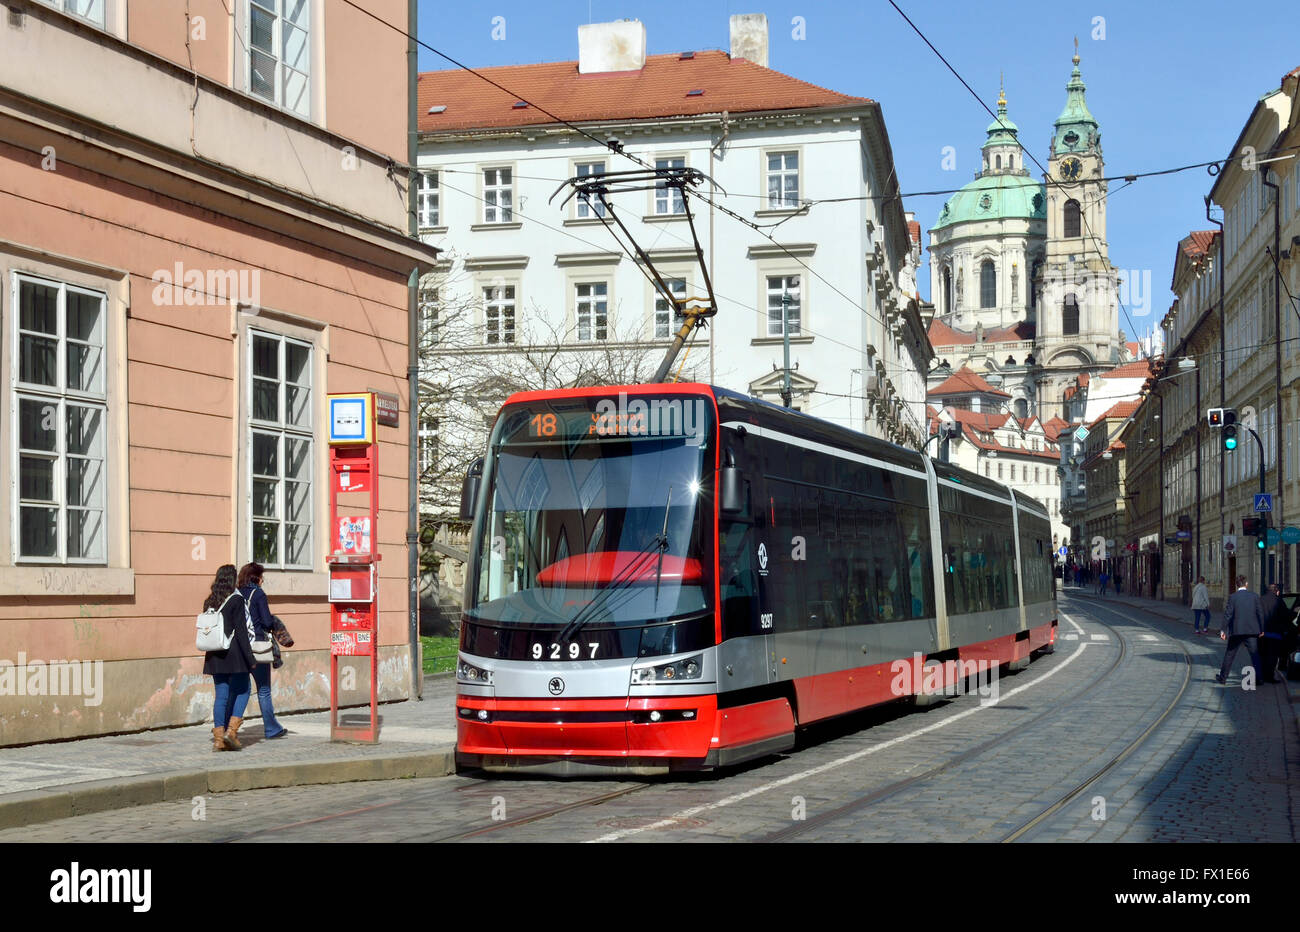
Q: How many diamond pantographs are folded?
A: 0